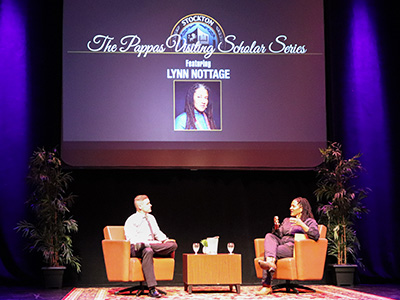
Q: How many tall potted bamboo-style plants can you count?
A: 2